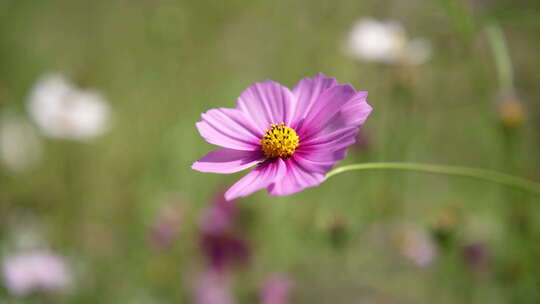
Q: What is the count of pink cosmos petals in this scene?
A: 8